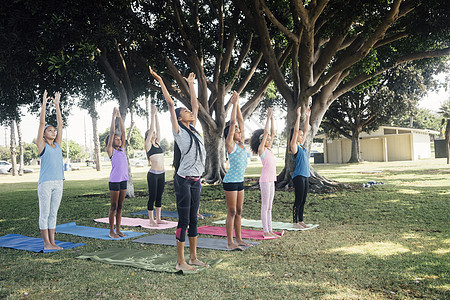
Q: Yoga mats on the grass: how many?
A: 8